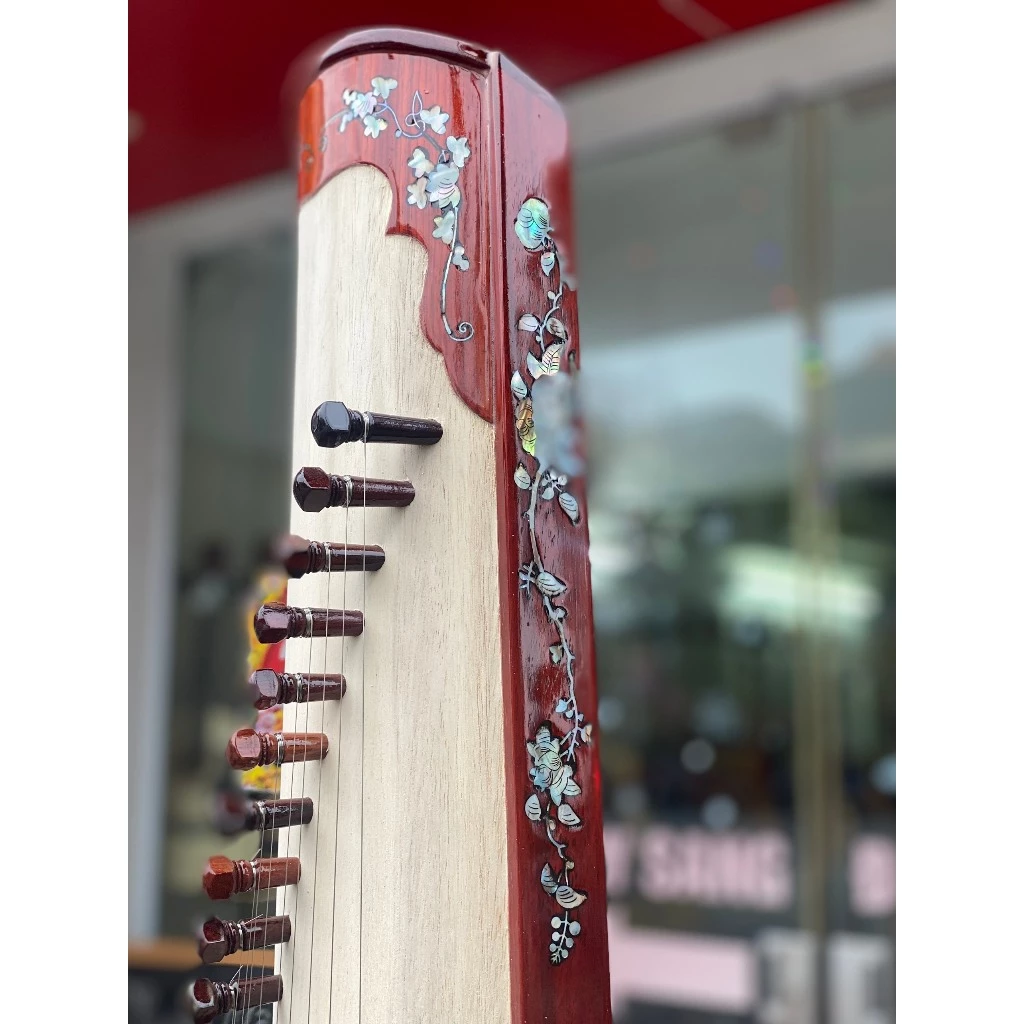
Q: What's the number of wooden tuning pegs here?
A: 10